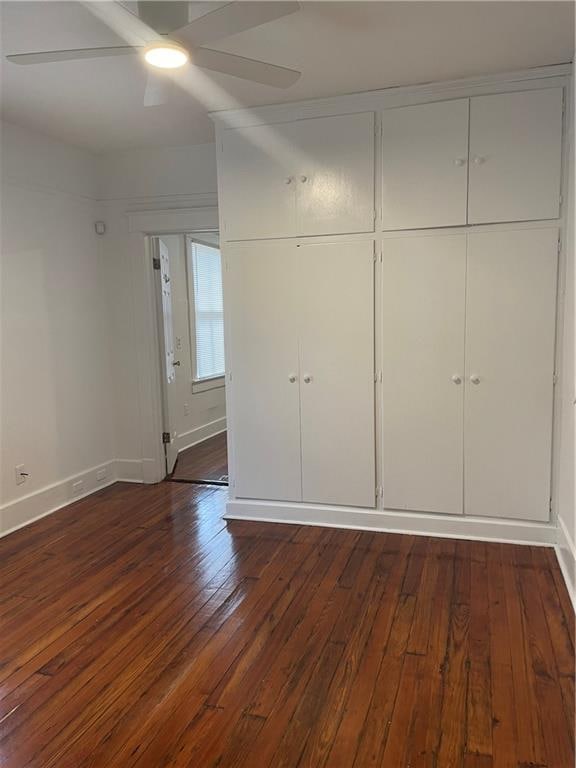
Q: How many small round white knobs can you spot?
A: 8